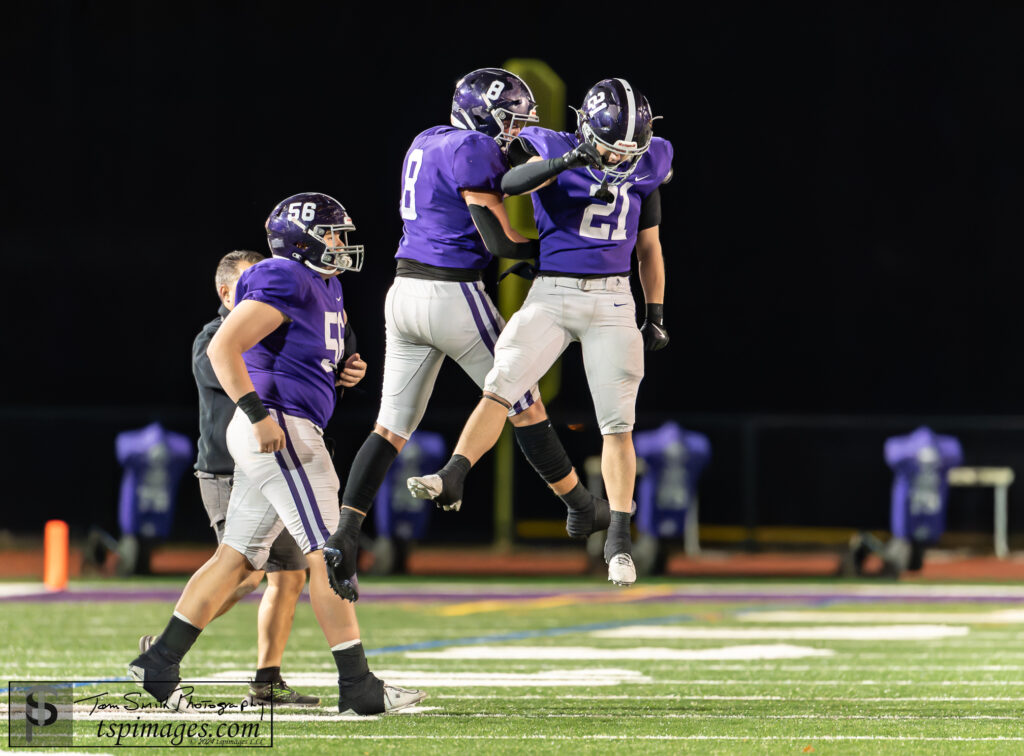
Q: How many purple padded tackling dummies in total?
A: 4